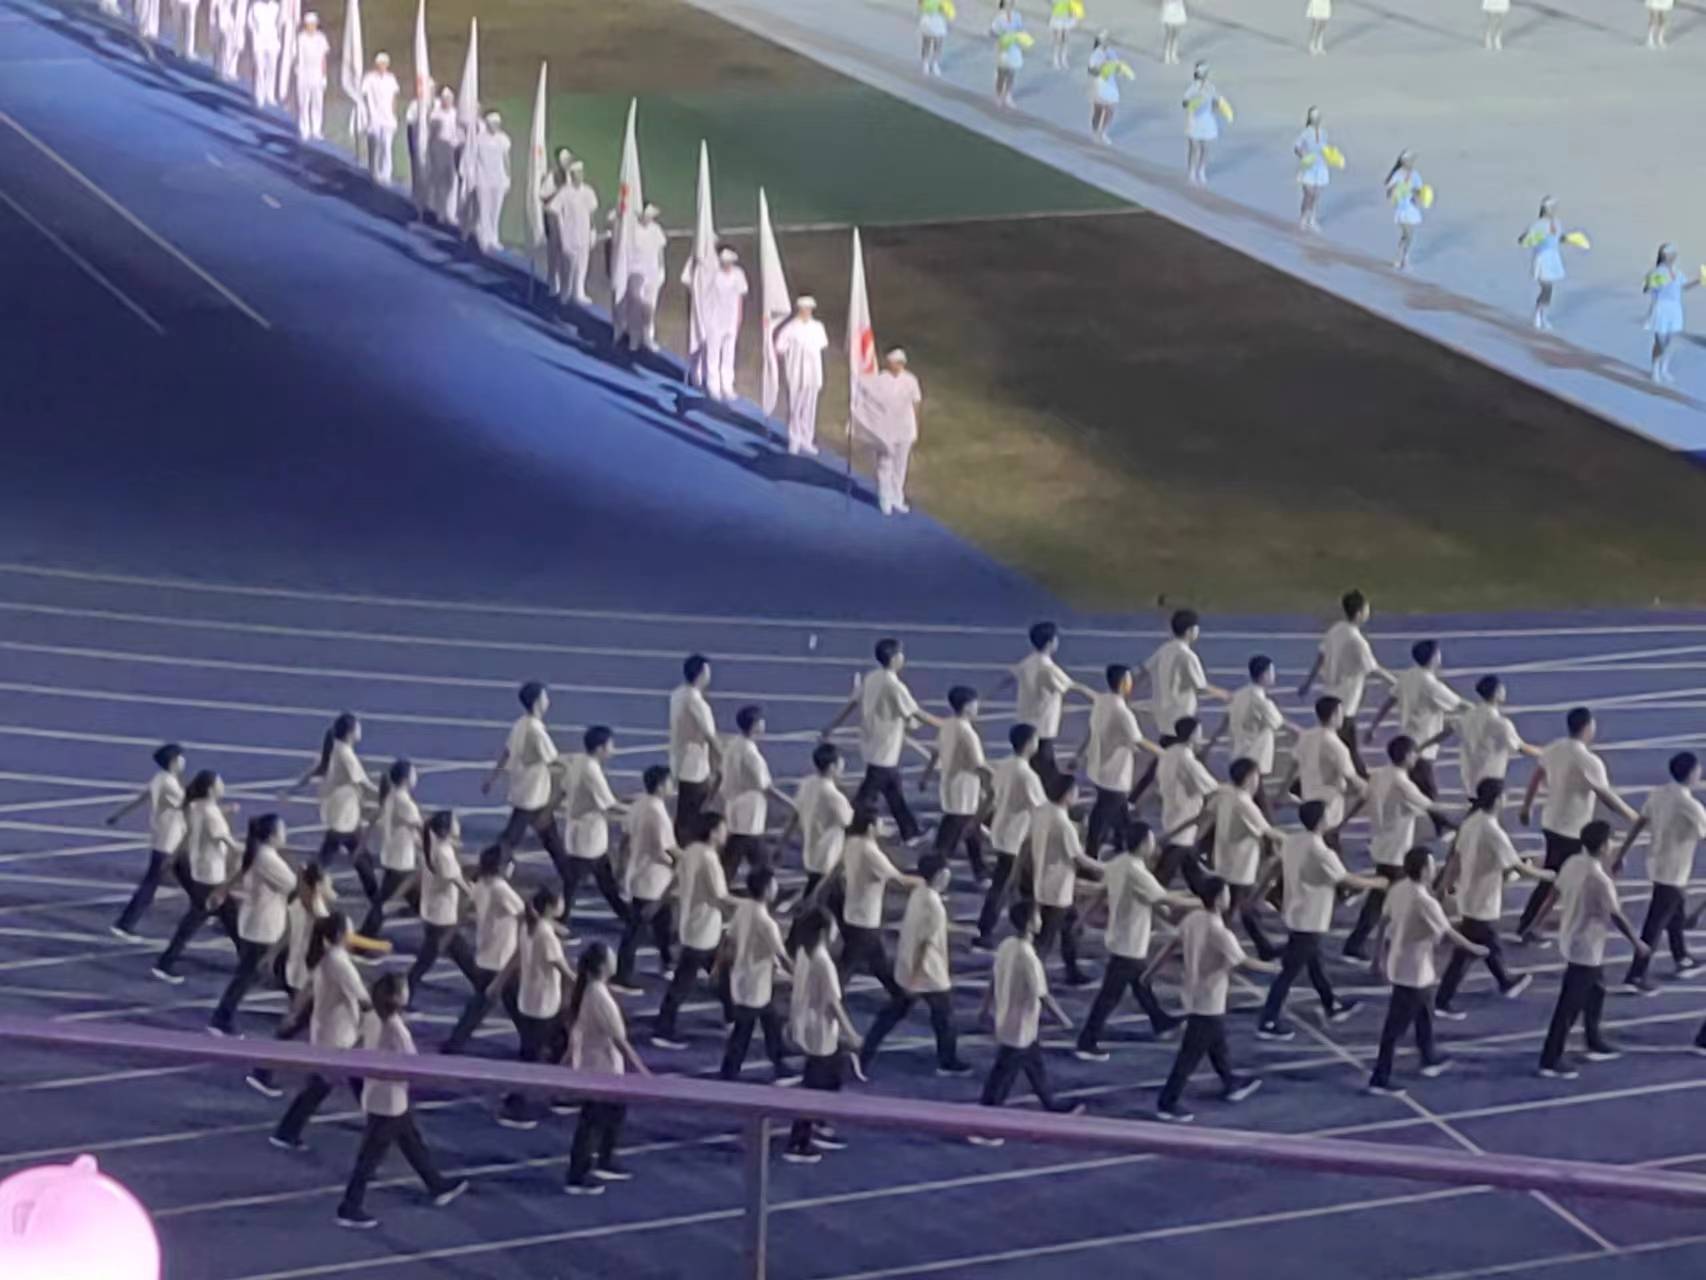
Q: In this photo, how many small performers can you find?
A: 13